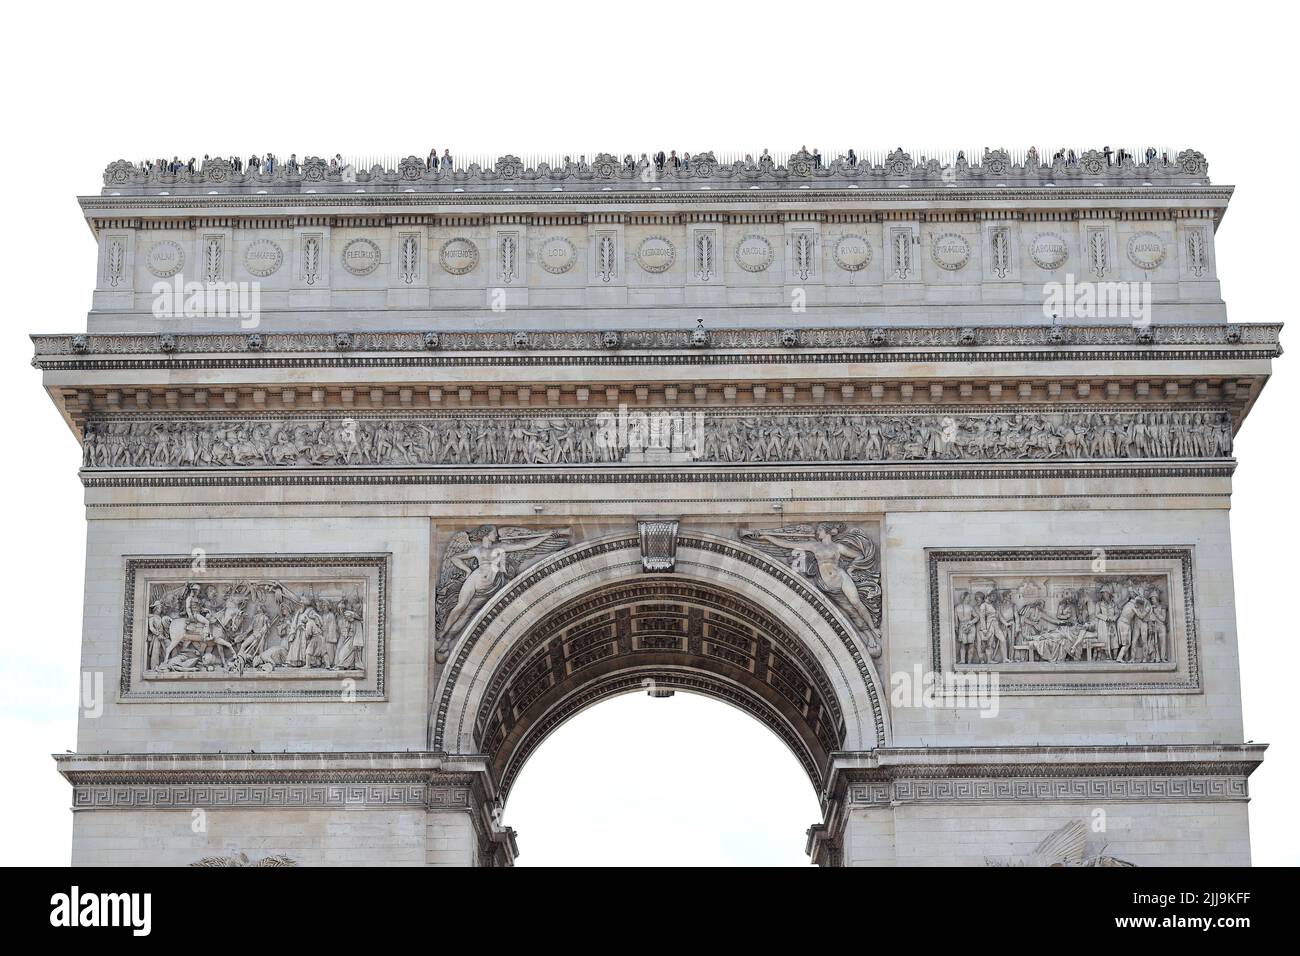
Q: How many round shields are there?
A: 11